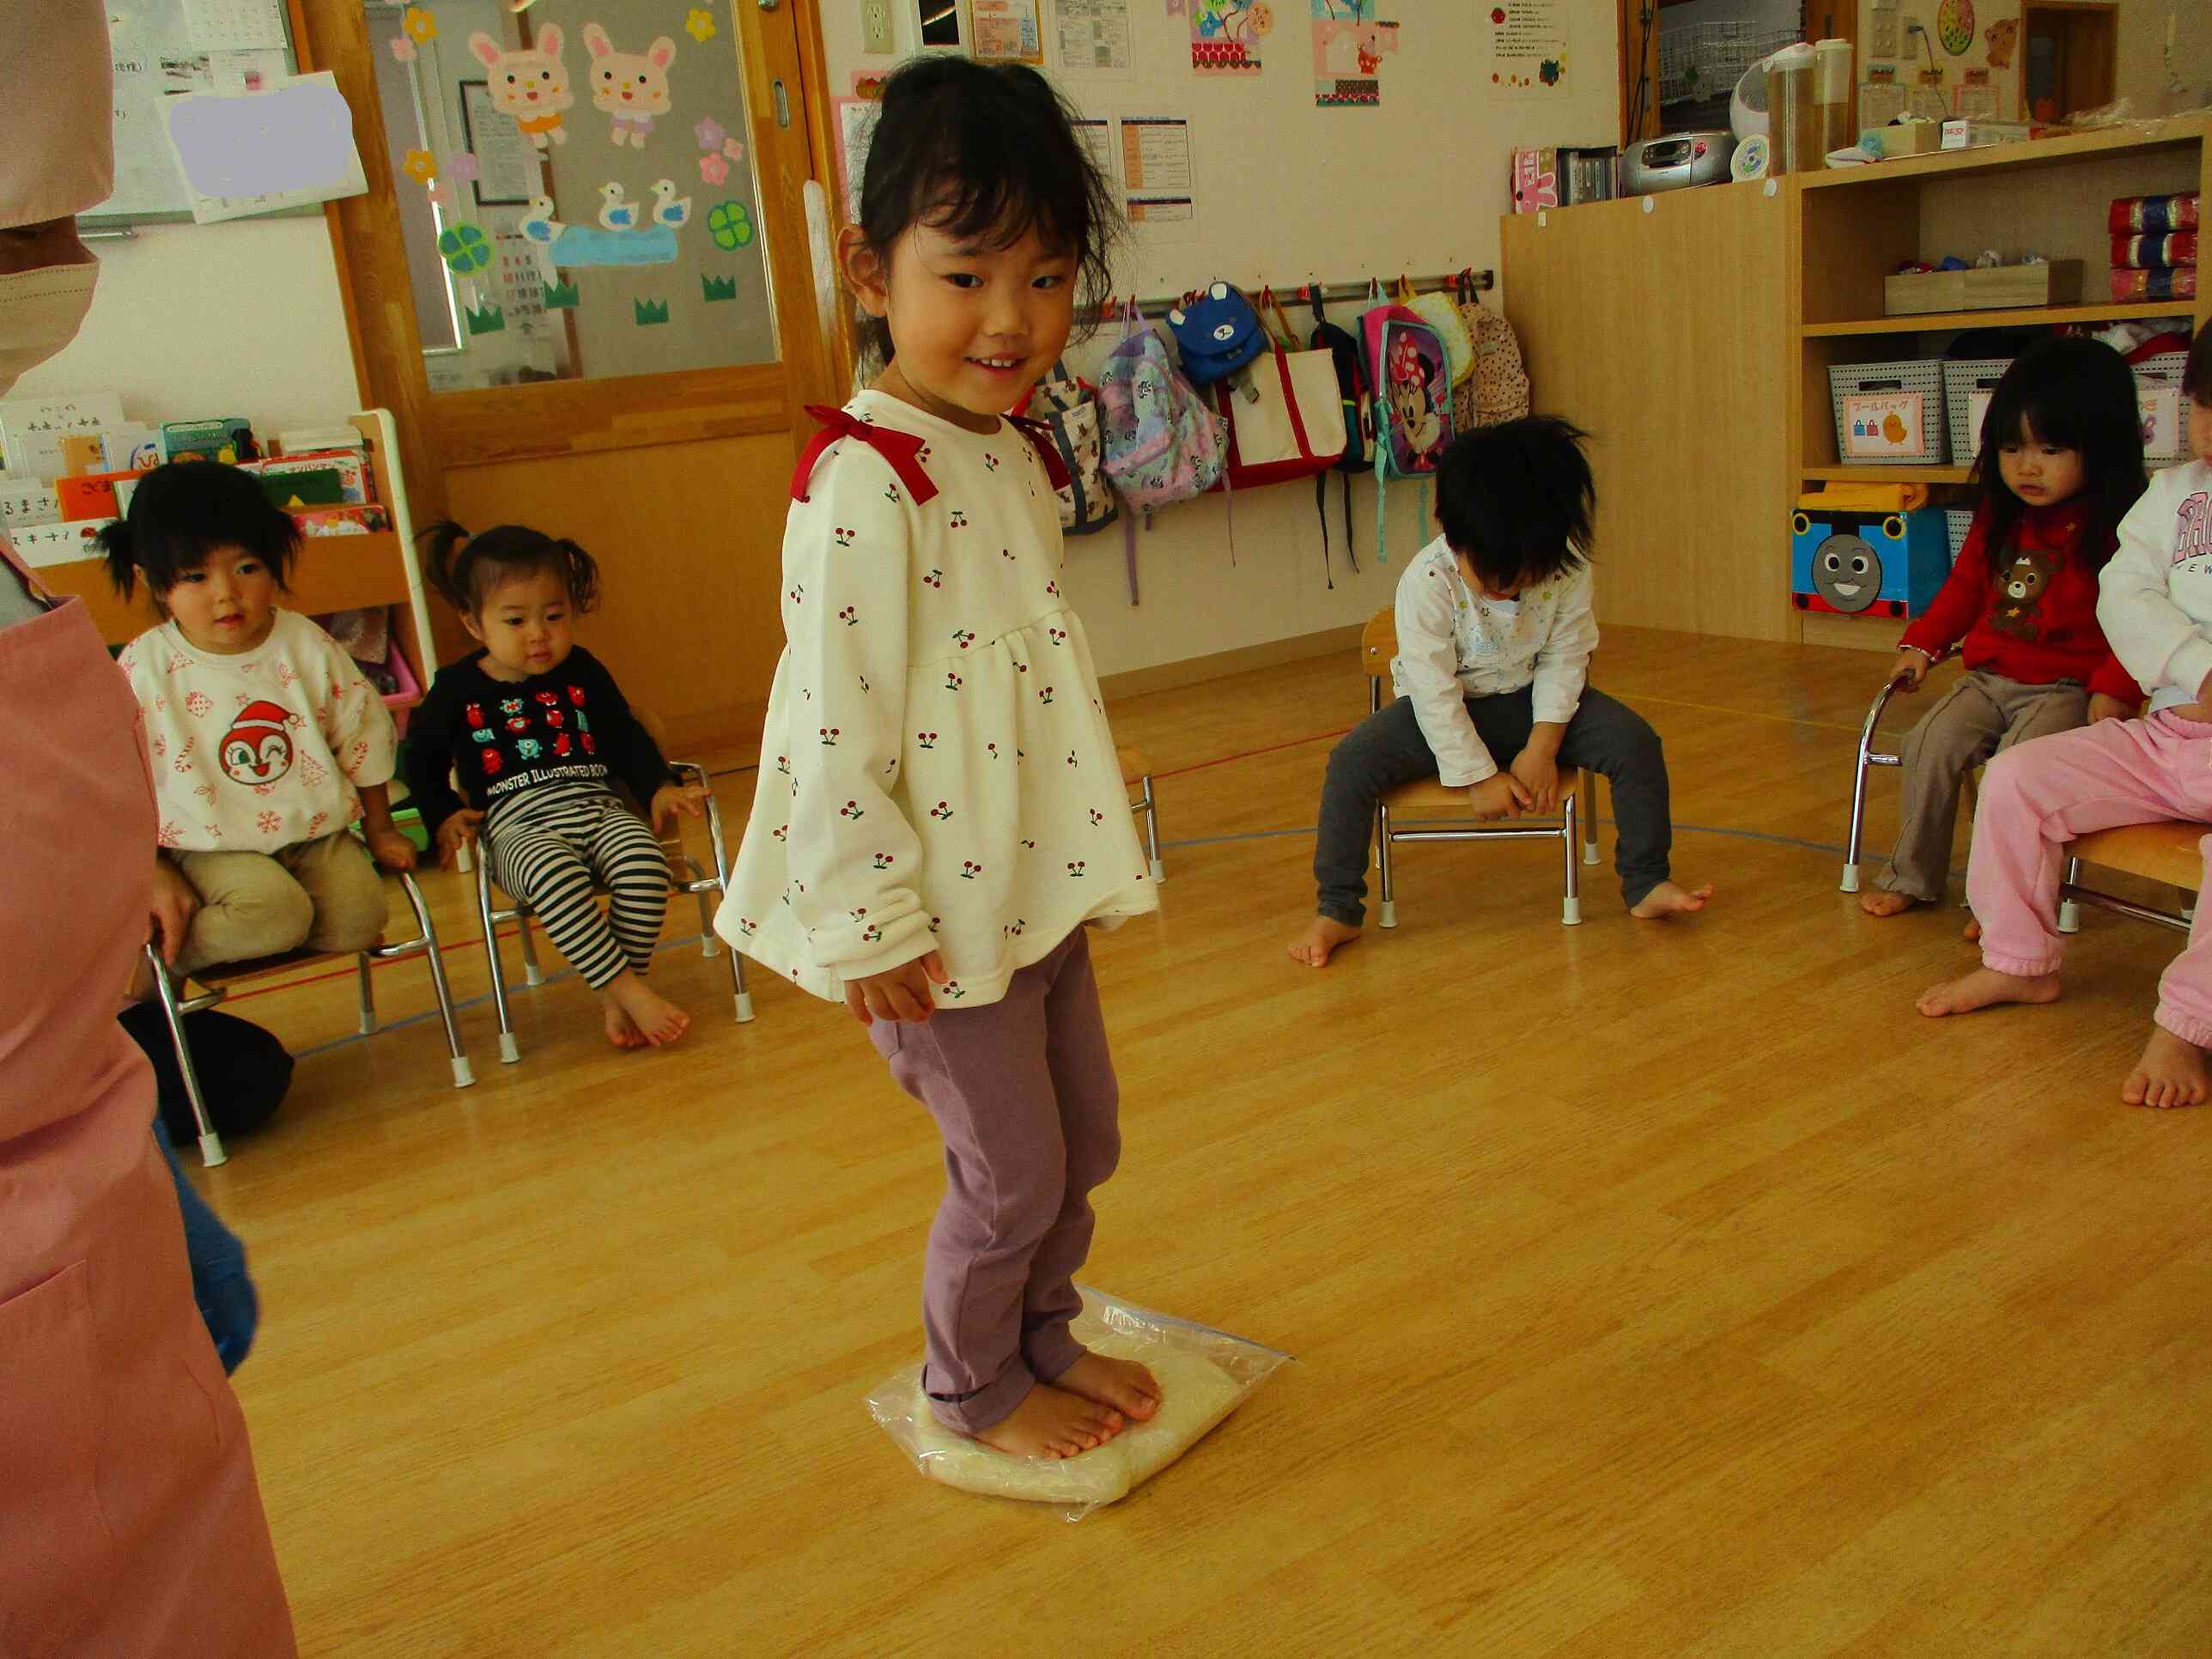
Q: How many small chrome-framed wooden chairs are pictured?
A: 6